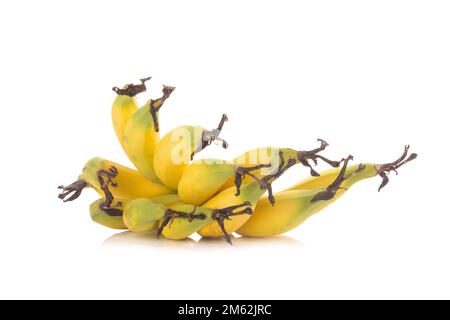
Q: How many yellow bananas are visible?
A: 12